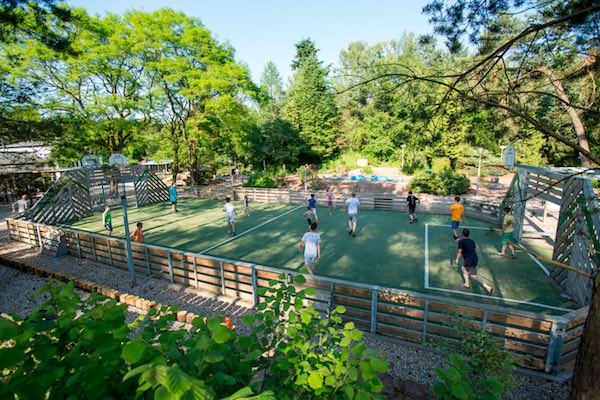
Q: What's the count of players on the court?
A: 14